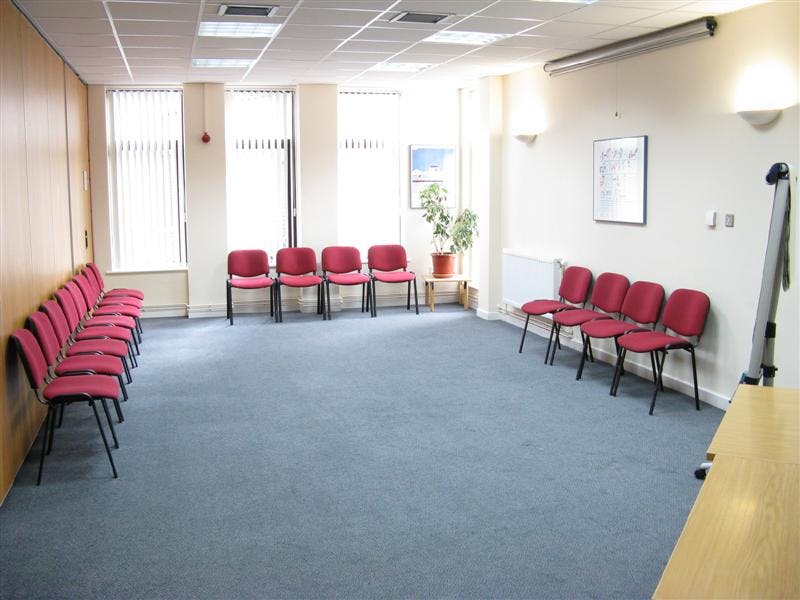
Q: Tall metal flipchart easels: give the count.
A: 1